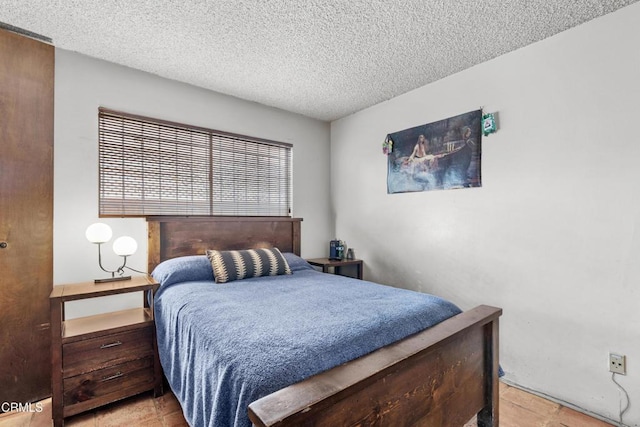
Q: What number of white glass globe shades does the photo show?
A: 2